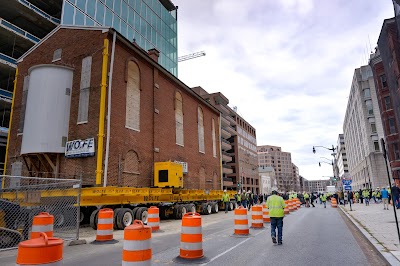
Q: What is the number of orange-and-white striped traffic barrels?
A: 14